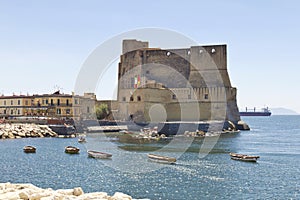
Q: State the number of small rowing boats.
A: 5